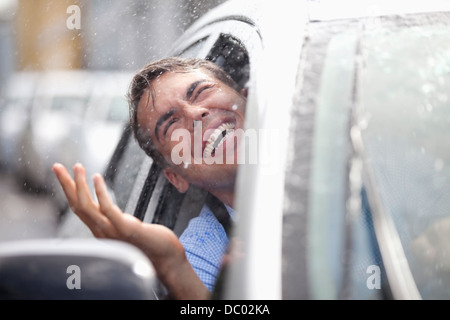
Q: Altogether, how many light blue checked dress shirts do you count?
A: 1